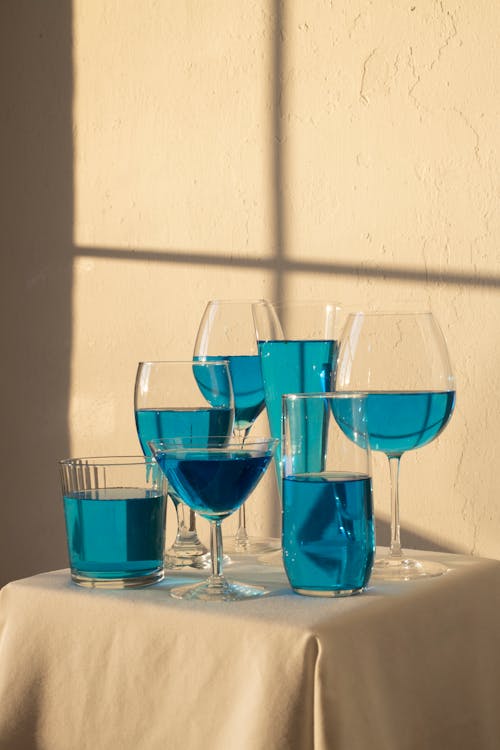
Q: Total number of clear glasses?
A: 7